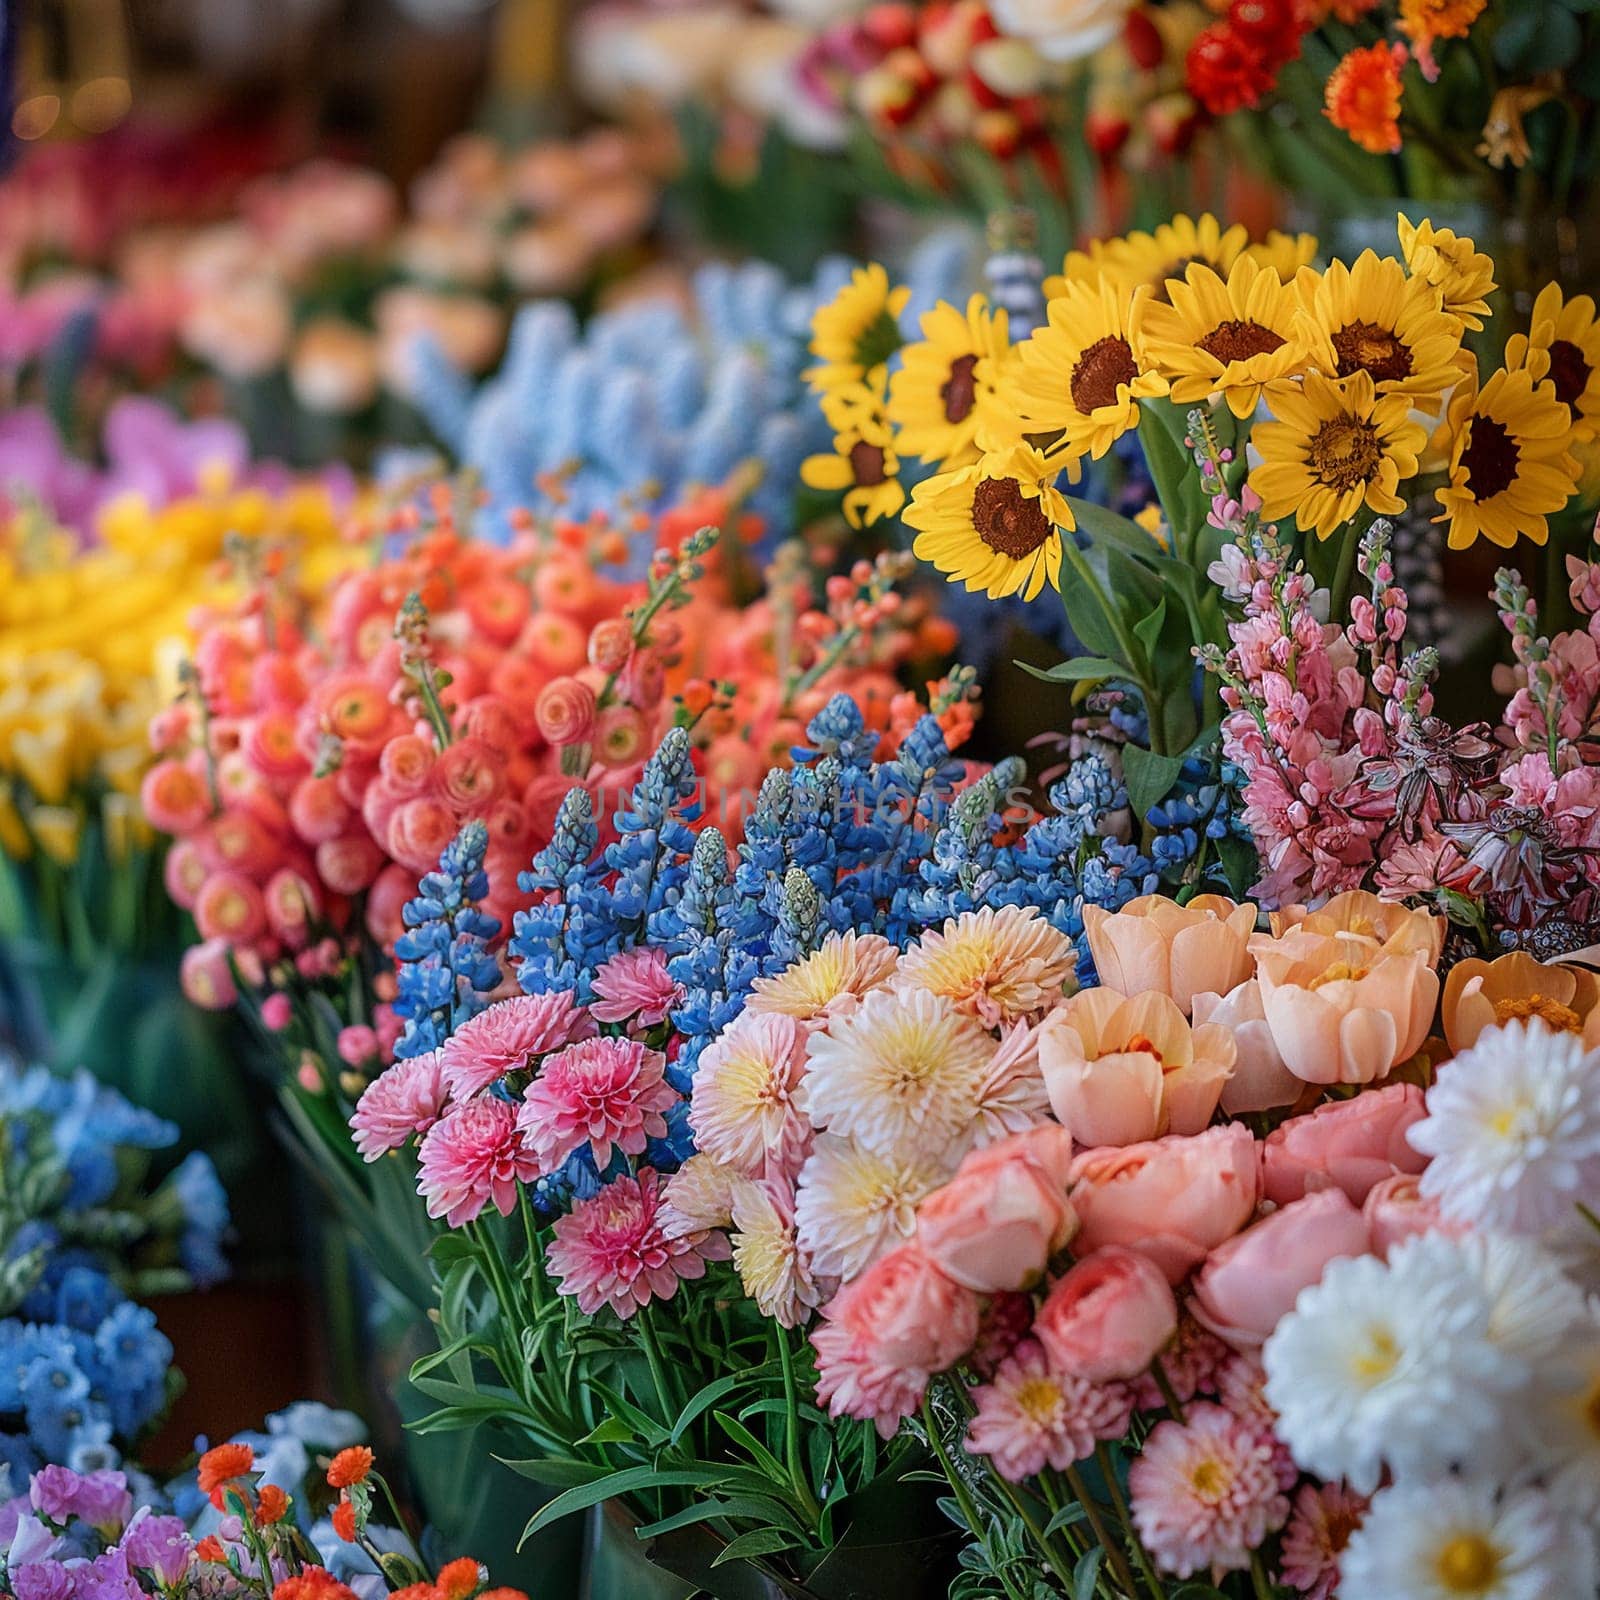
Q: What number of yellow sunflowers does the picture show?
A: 13